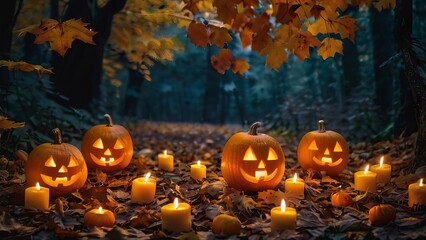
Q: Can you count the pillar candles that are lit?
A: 10